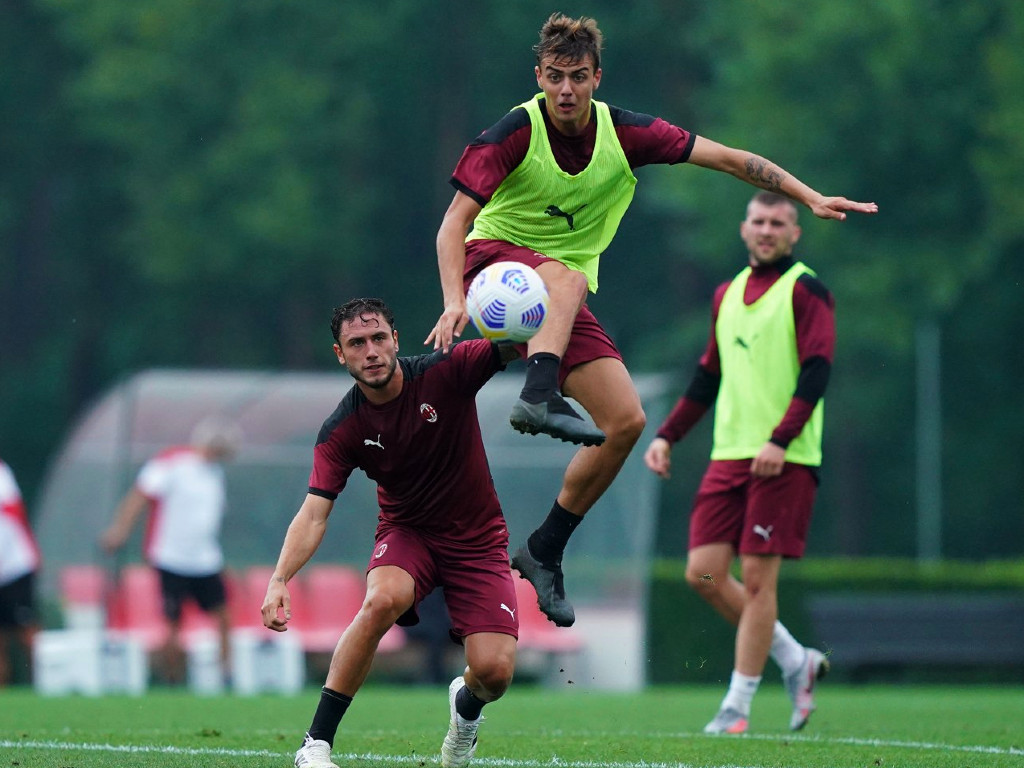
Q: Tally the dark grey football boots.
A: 2